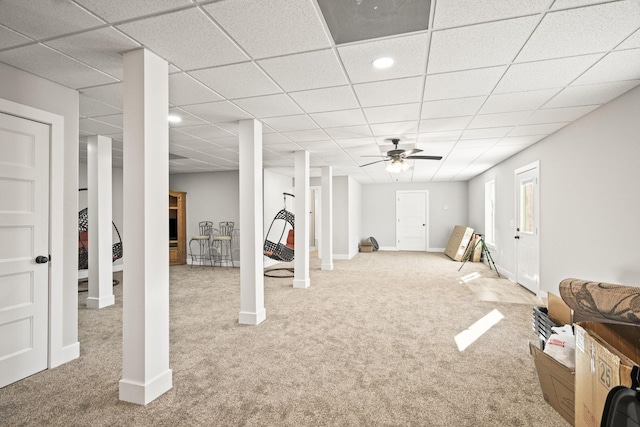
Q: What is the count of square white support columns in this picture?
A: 5